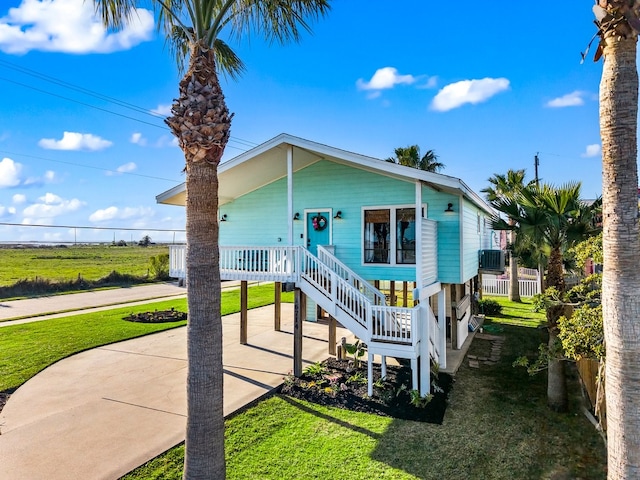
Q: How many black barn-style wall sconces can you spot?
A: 4